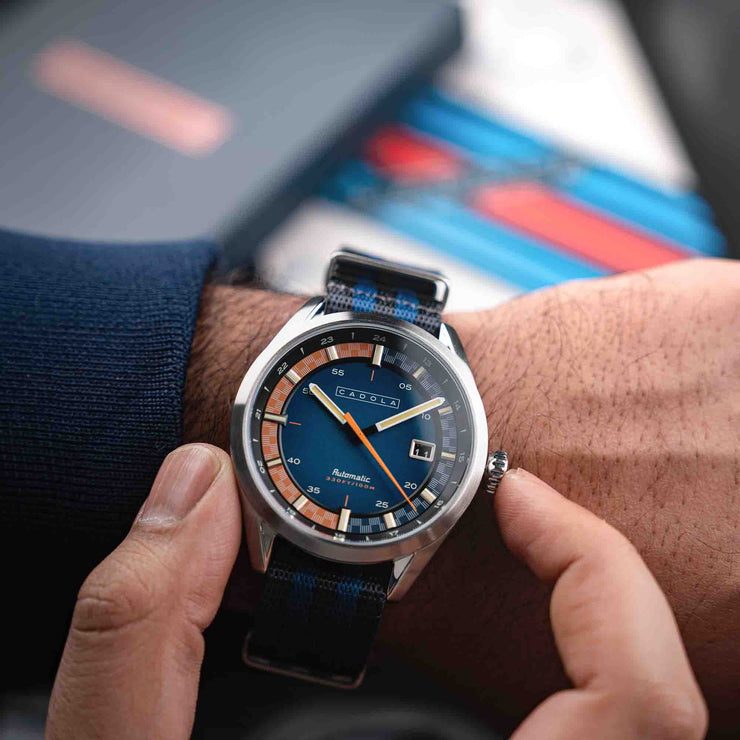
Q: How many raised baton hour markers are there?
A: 12